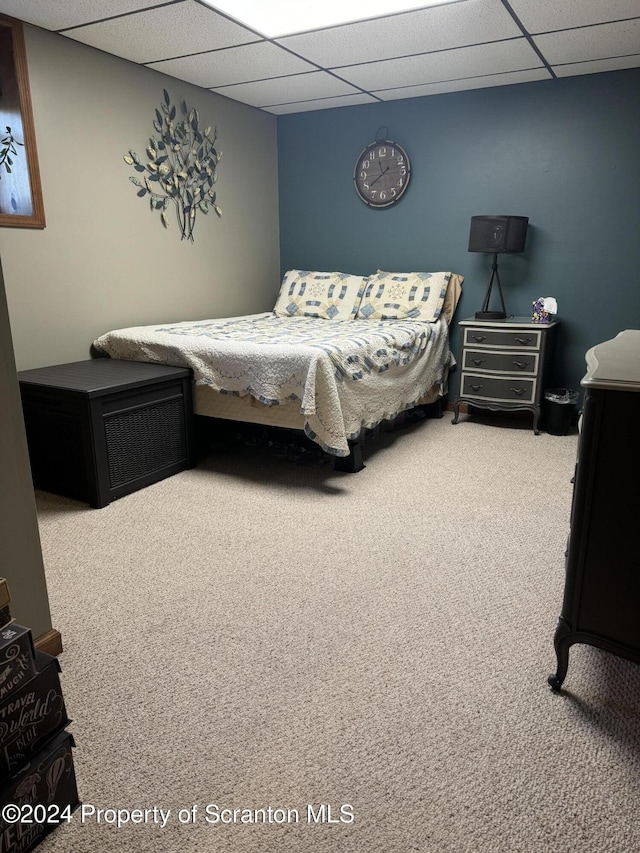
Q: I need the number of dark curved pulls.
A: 6